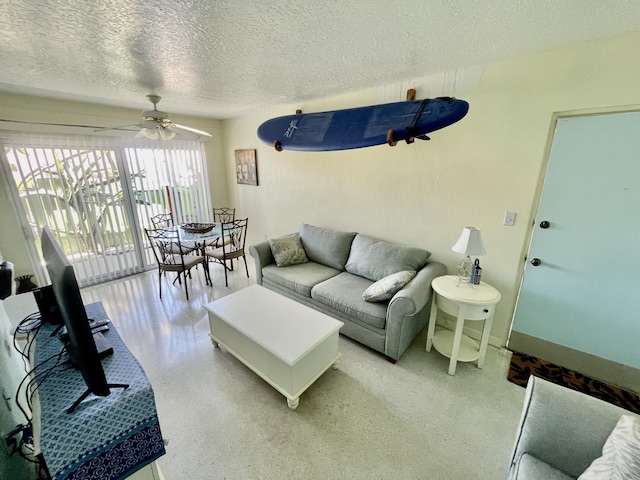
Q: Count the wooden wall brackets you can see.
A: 2